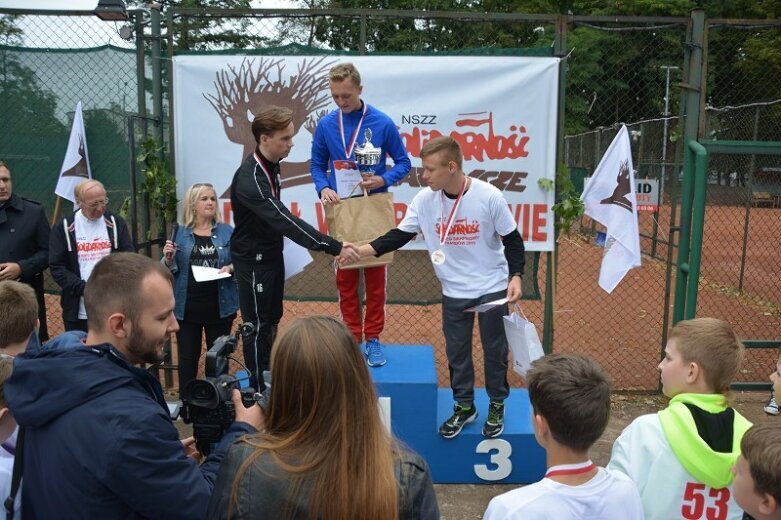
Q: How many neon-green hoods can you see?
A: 1